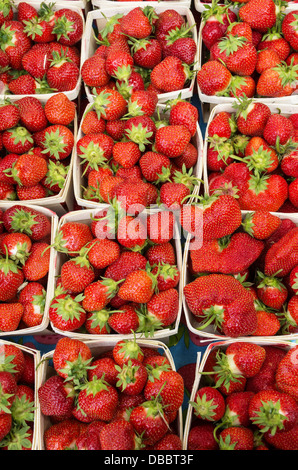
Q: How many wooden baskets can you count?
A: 12